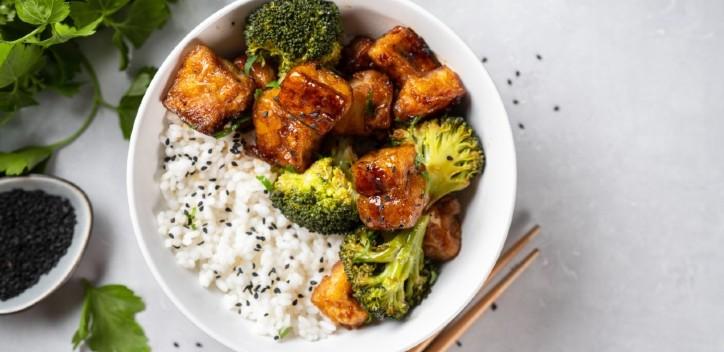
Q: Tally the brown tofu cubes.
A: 11